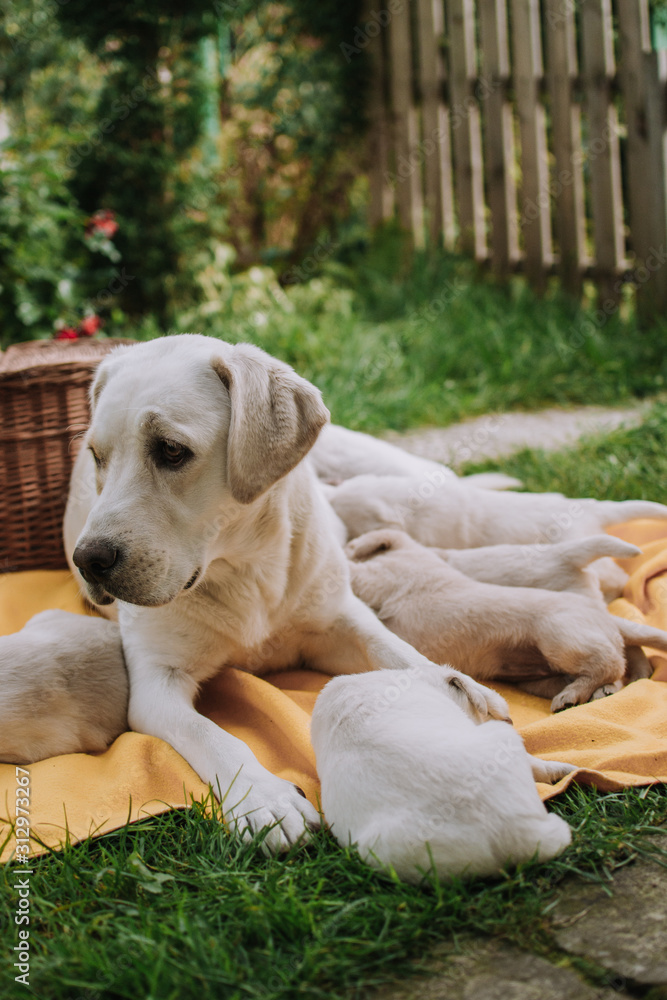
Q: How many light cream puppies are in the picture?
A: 5